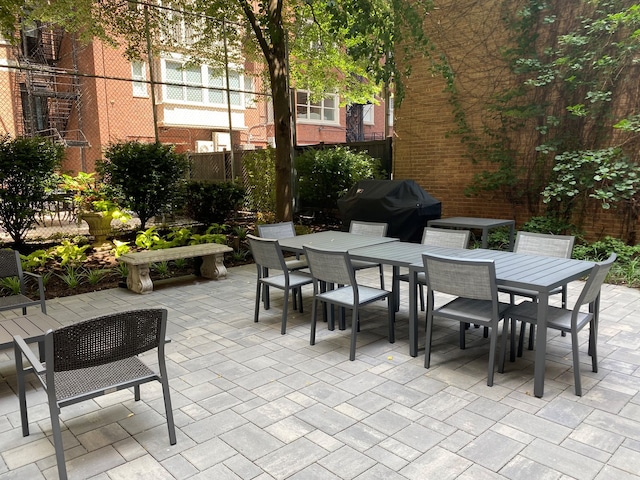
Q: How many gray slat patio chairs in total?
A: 8